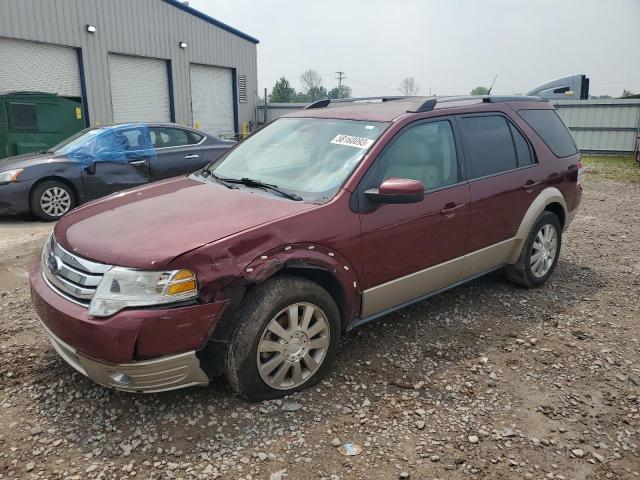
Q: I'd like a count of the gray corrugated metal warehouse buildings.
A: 1